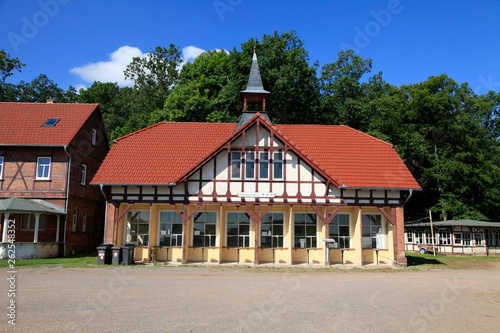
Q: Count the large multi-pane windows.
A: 8